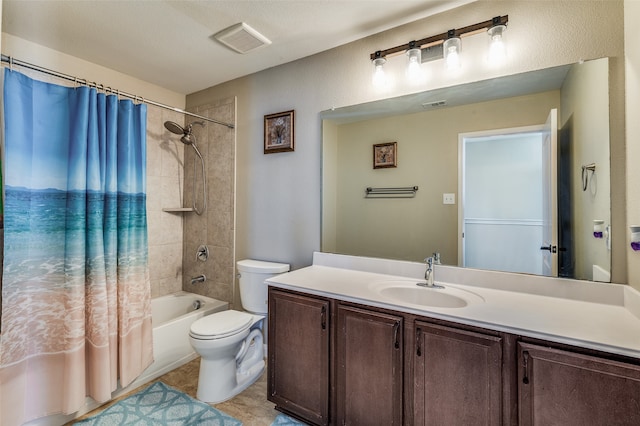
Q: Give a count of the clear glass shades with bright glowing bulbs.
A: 4